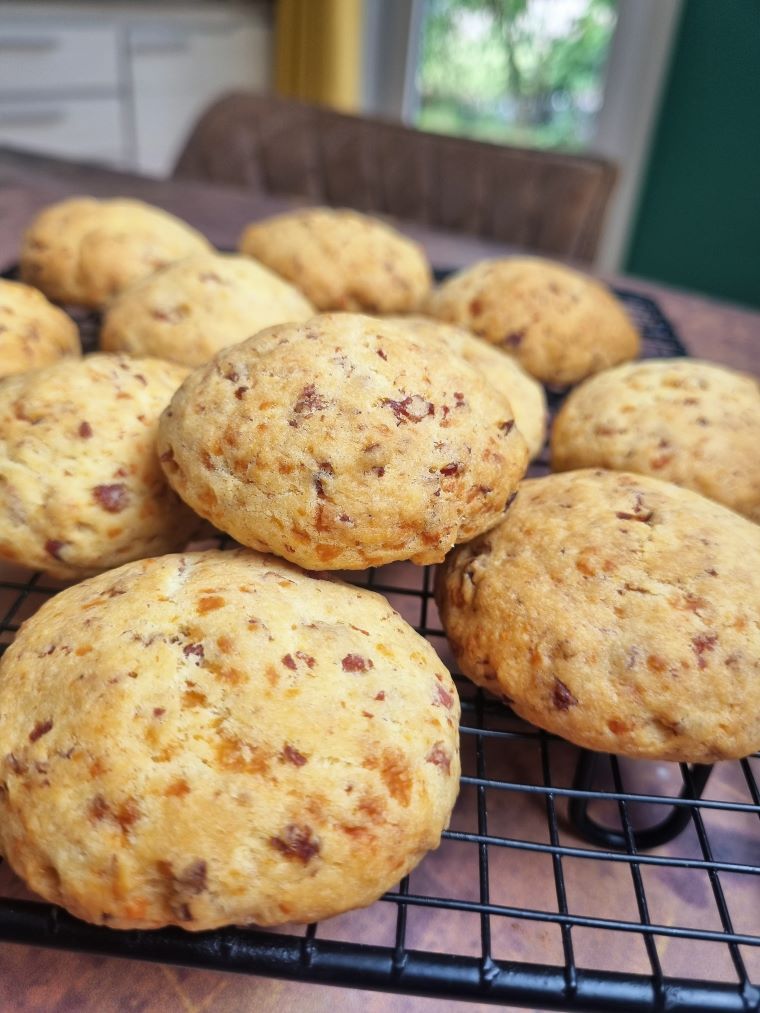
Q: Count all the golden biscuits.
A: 11